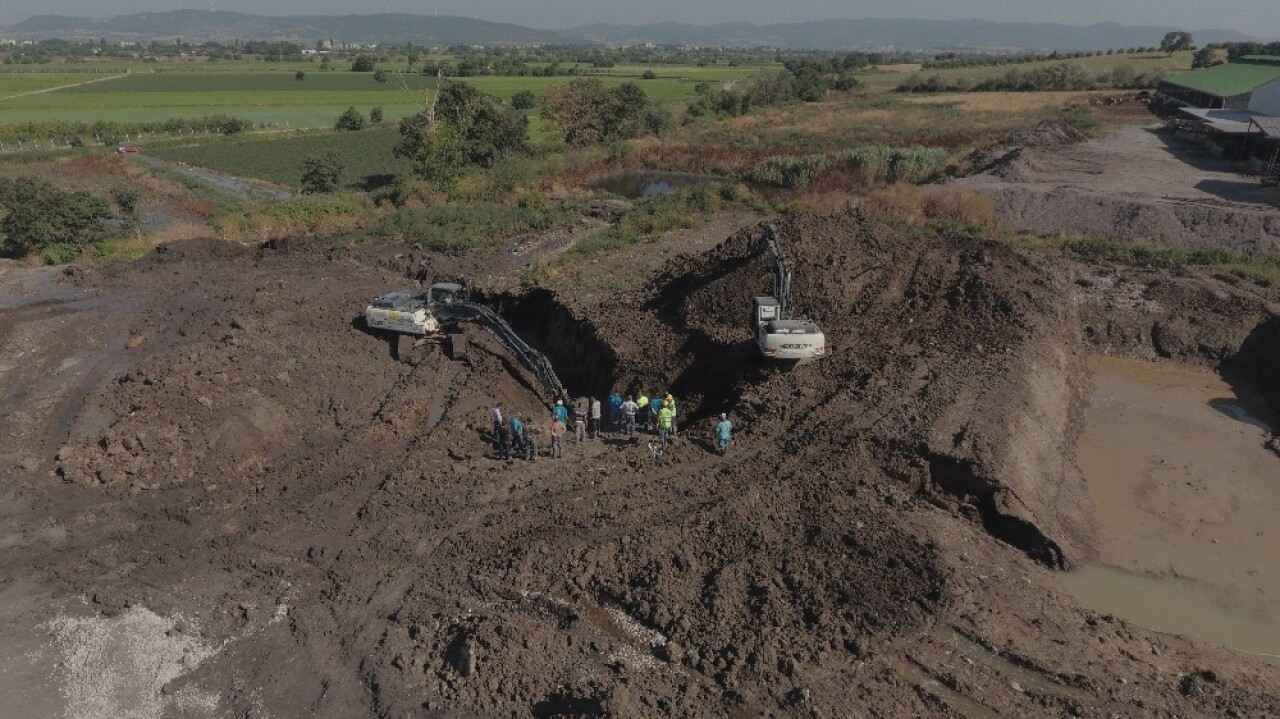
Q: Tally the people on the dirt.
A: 15